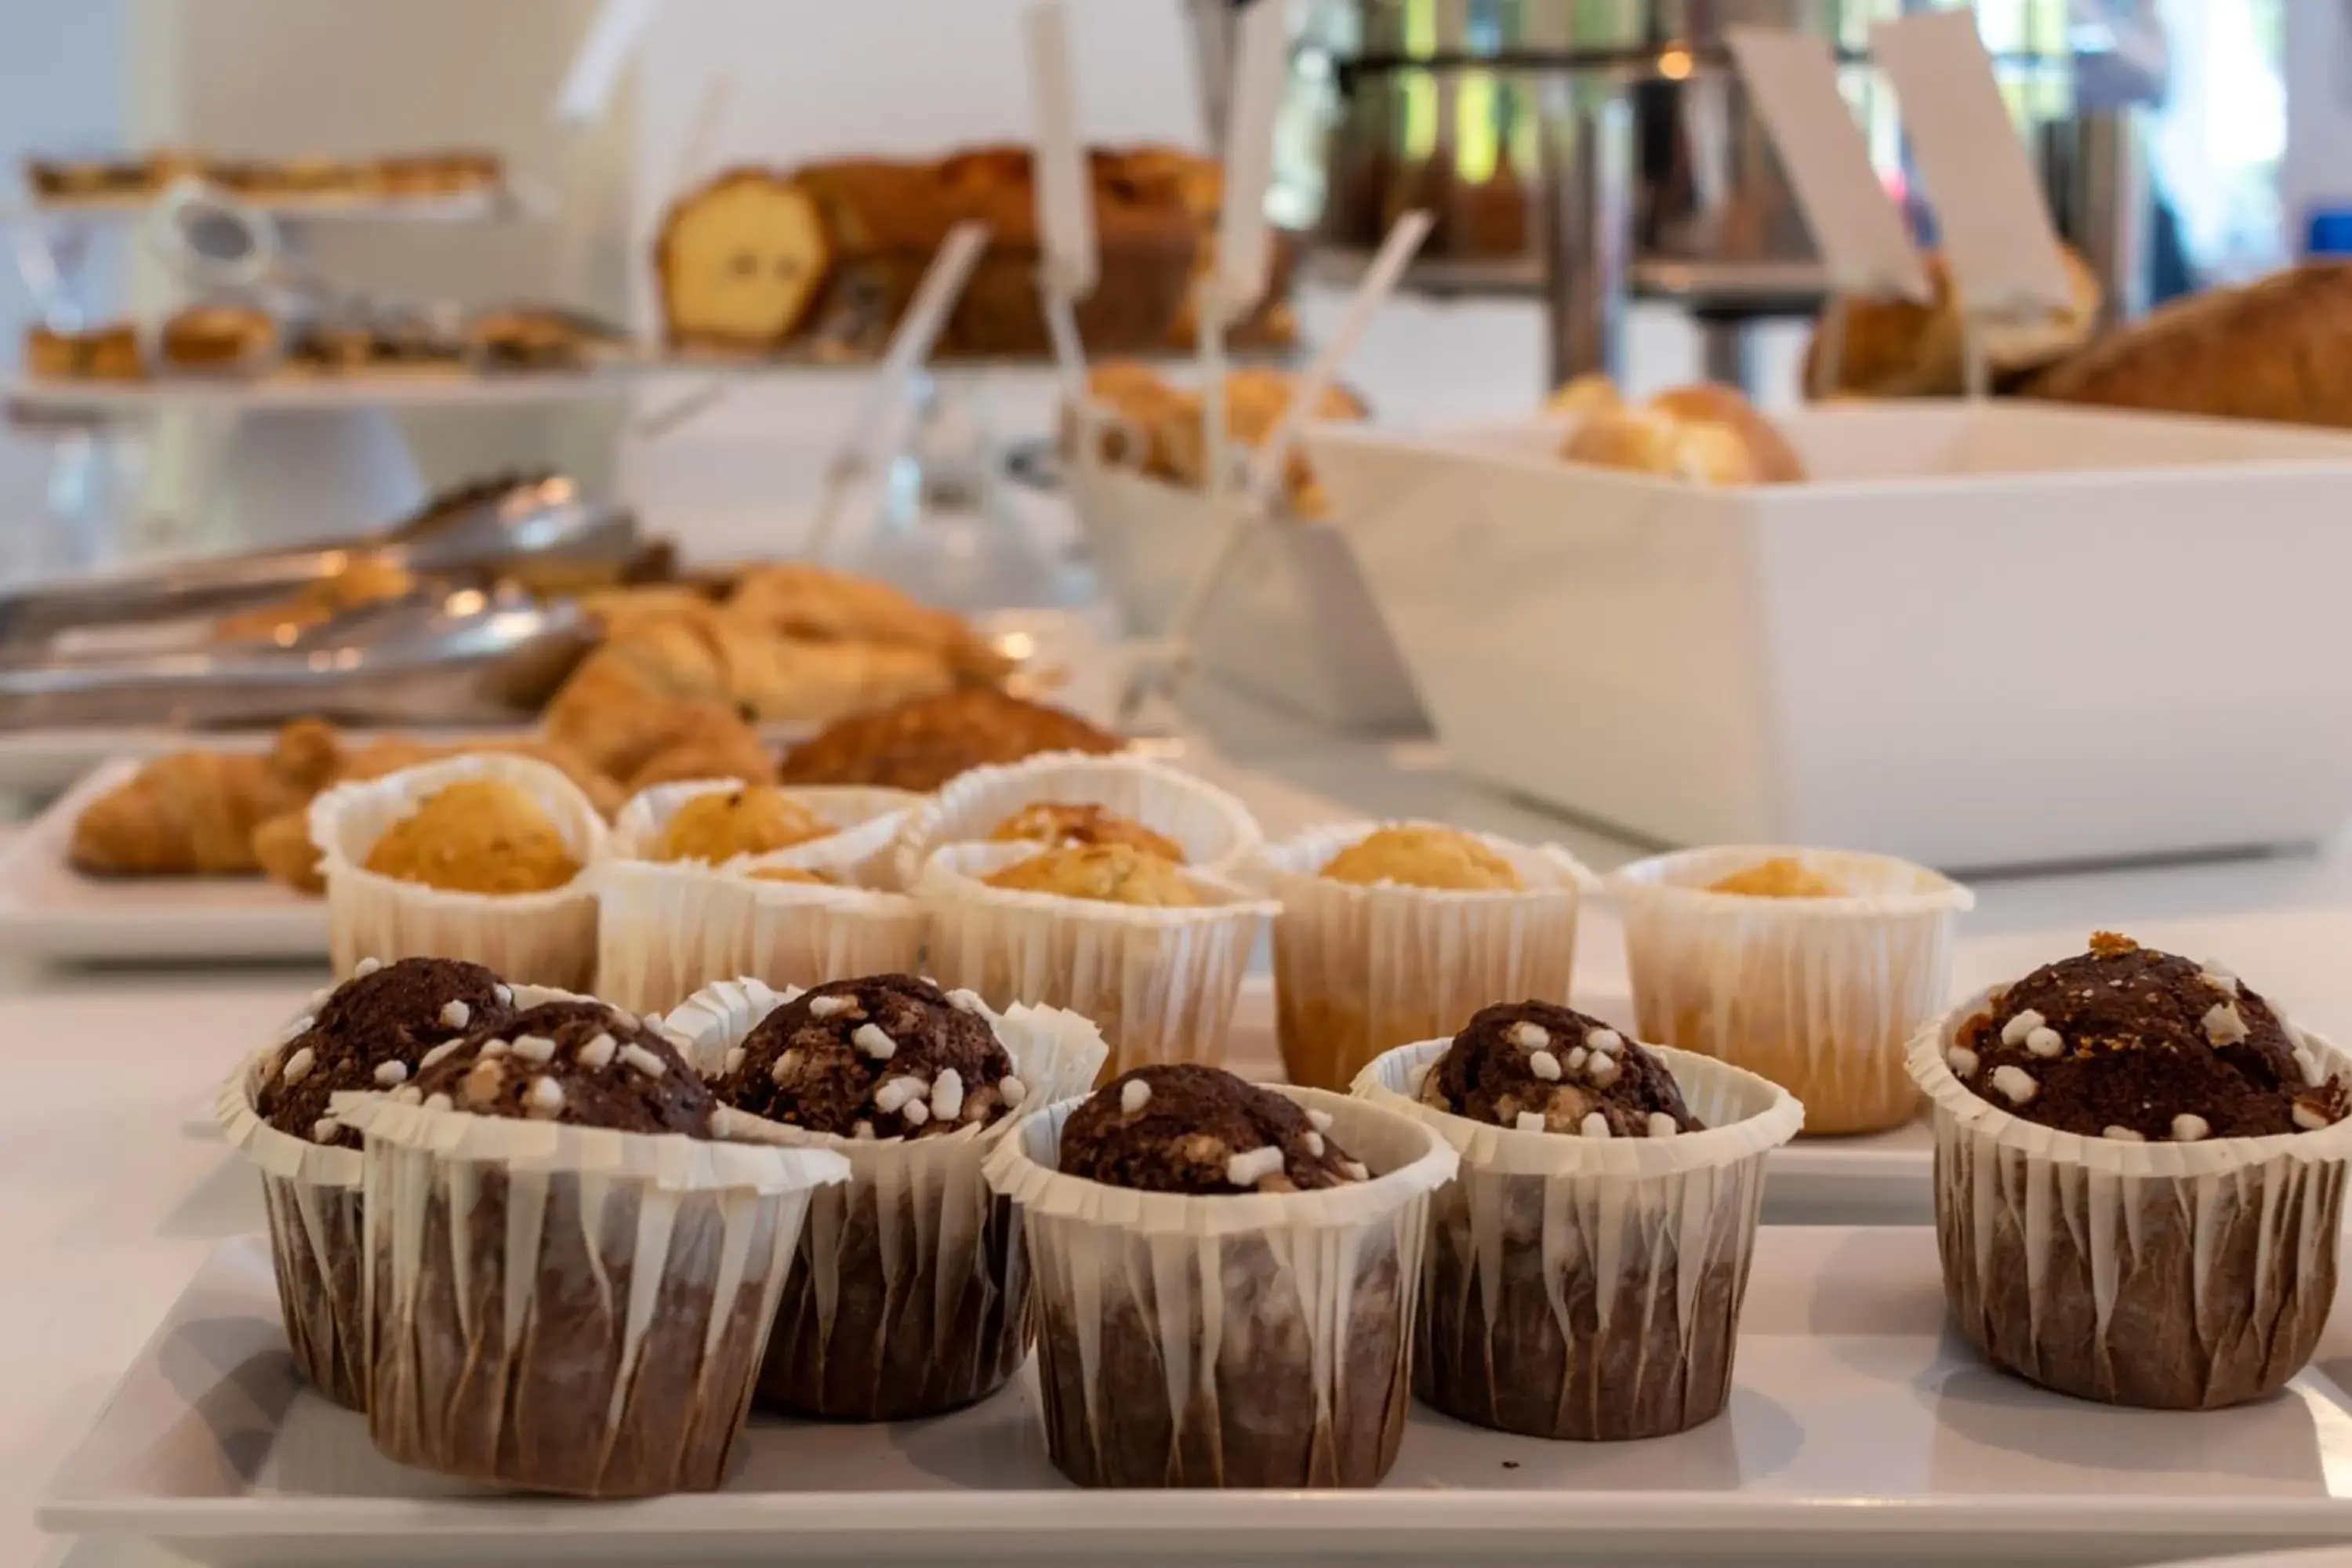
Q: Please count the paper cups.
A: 13